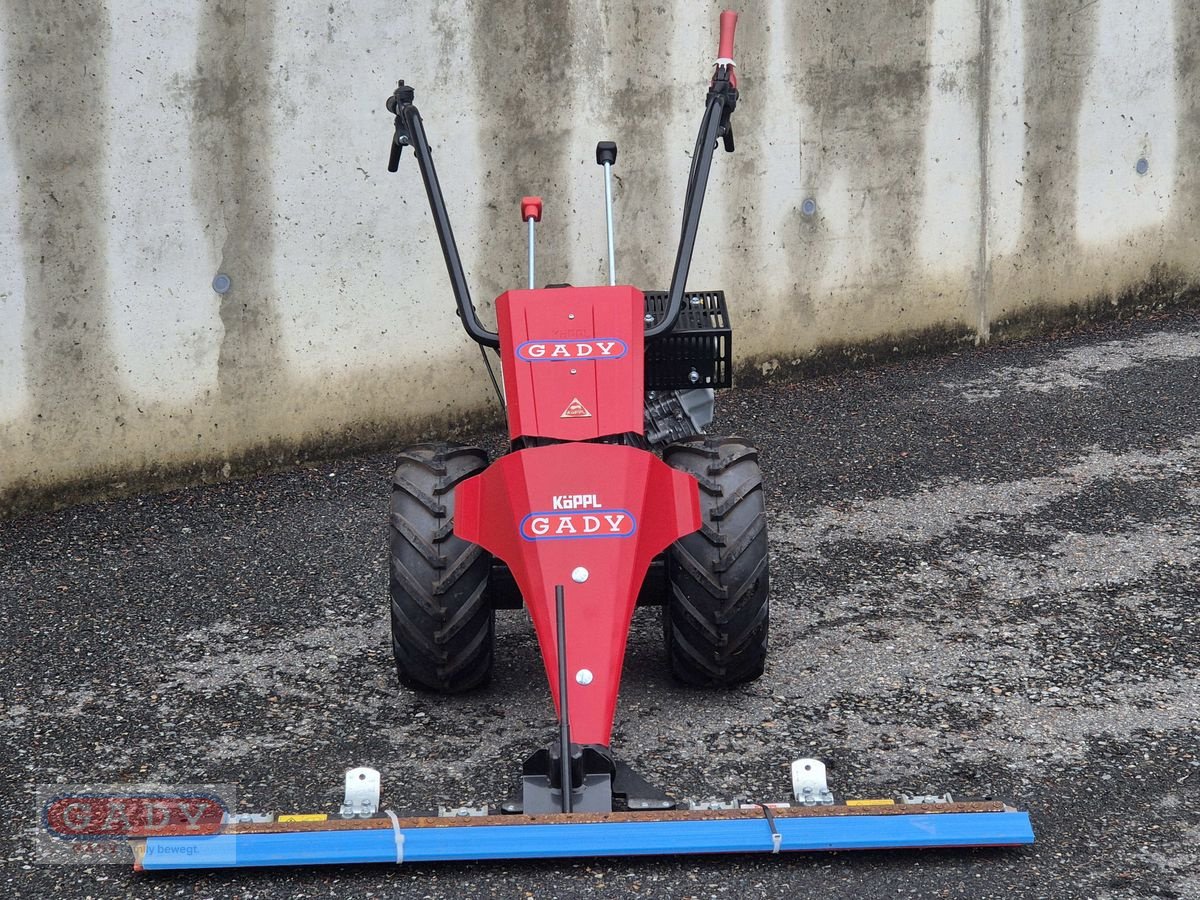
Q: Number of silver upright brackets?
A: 2